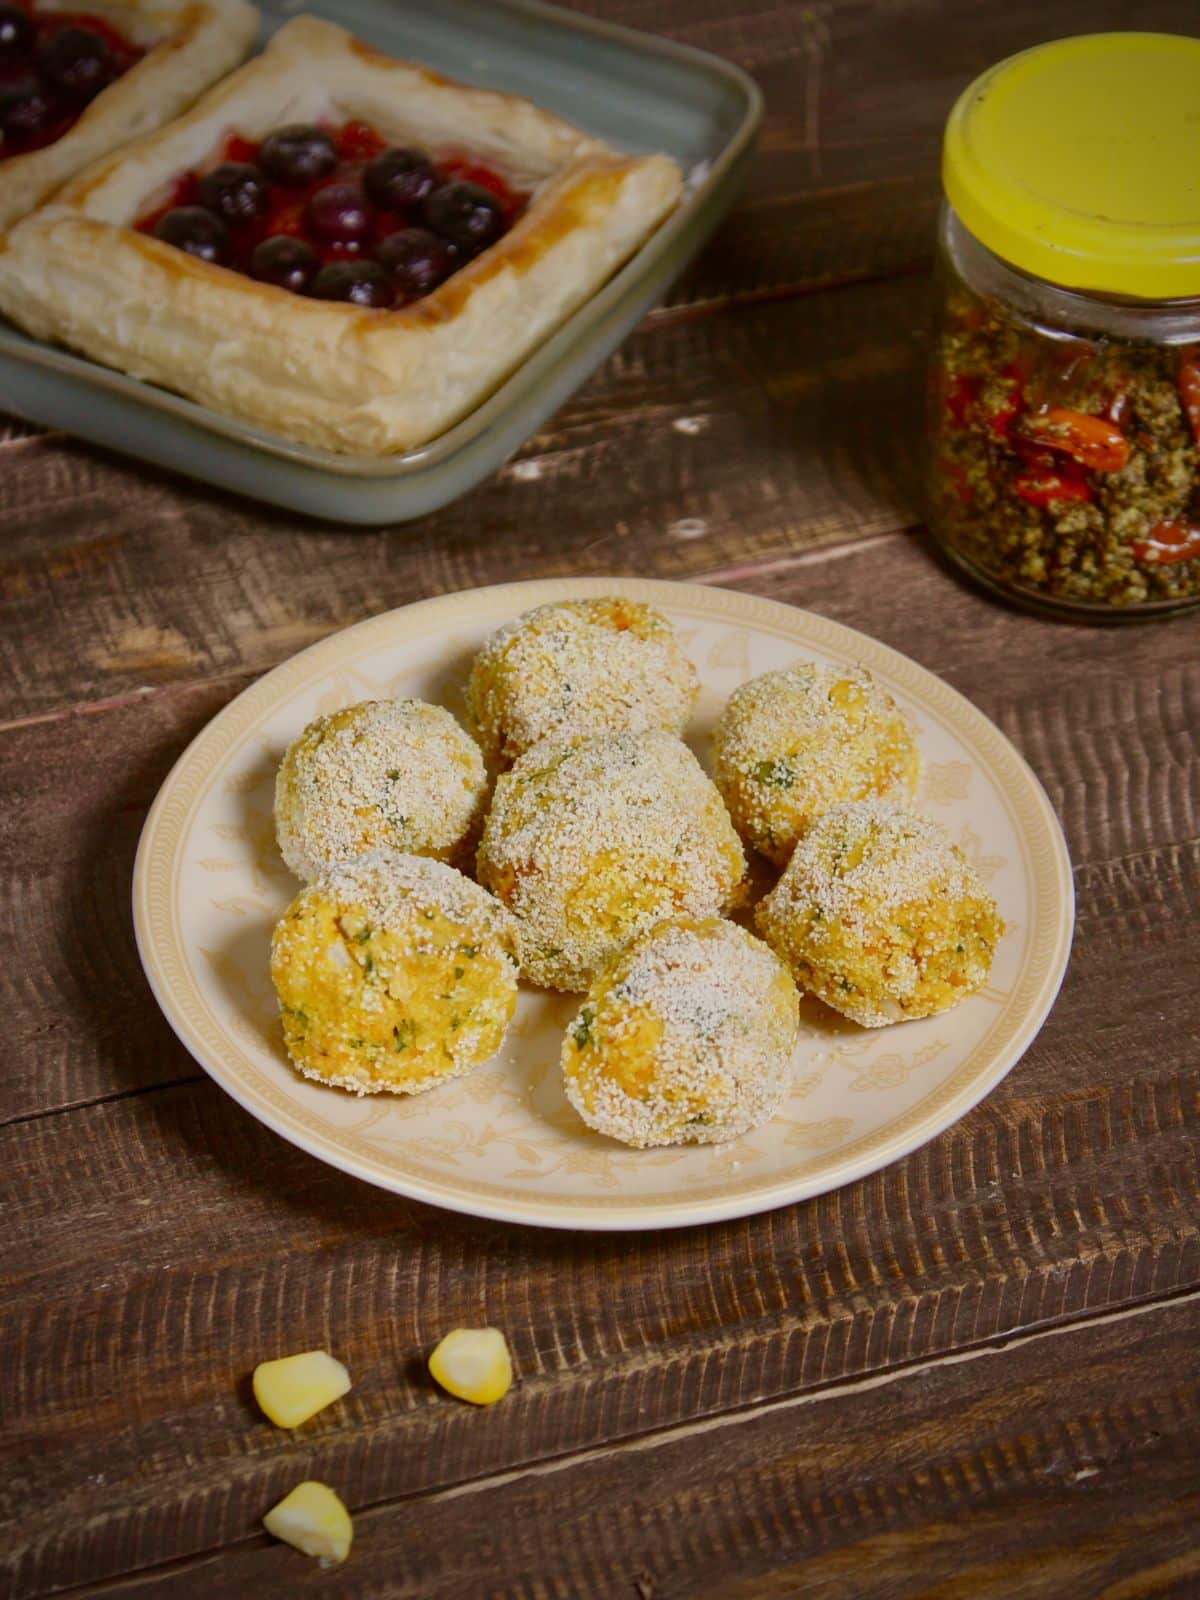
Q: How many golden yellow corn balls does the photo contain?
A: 7